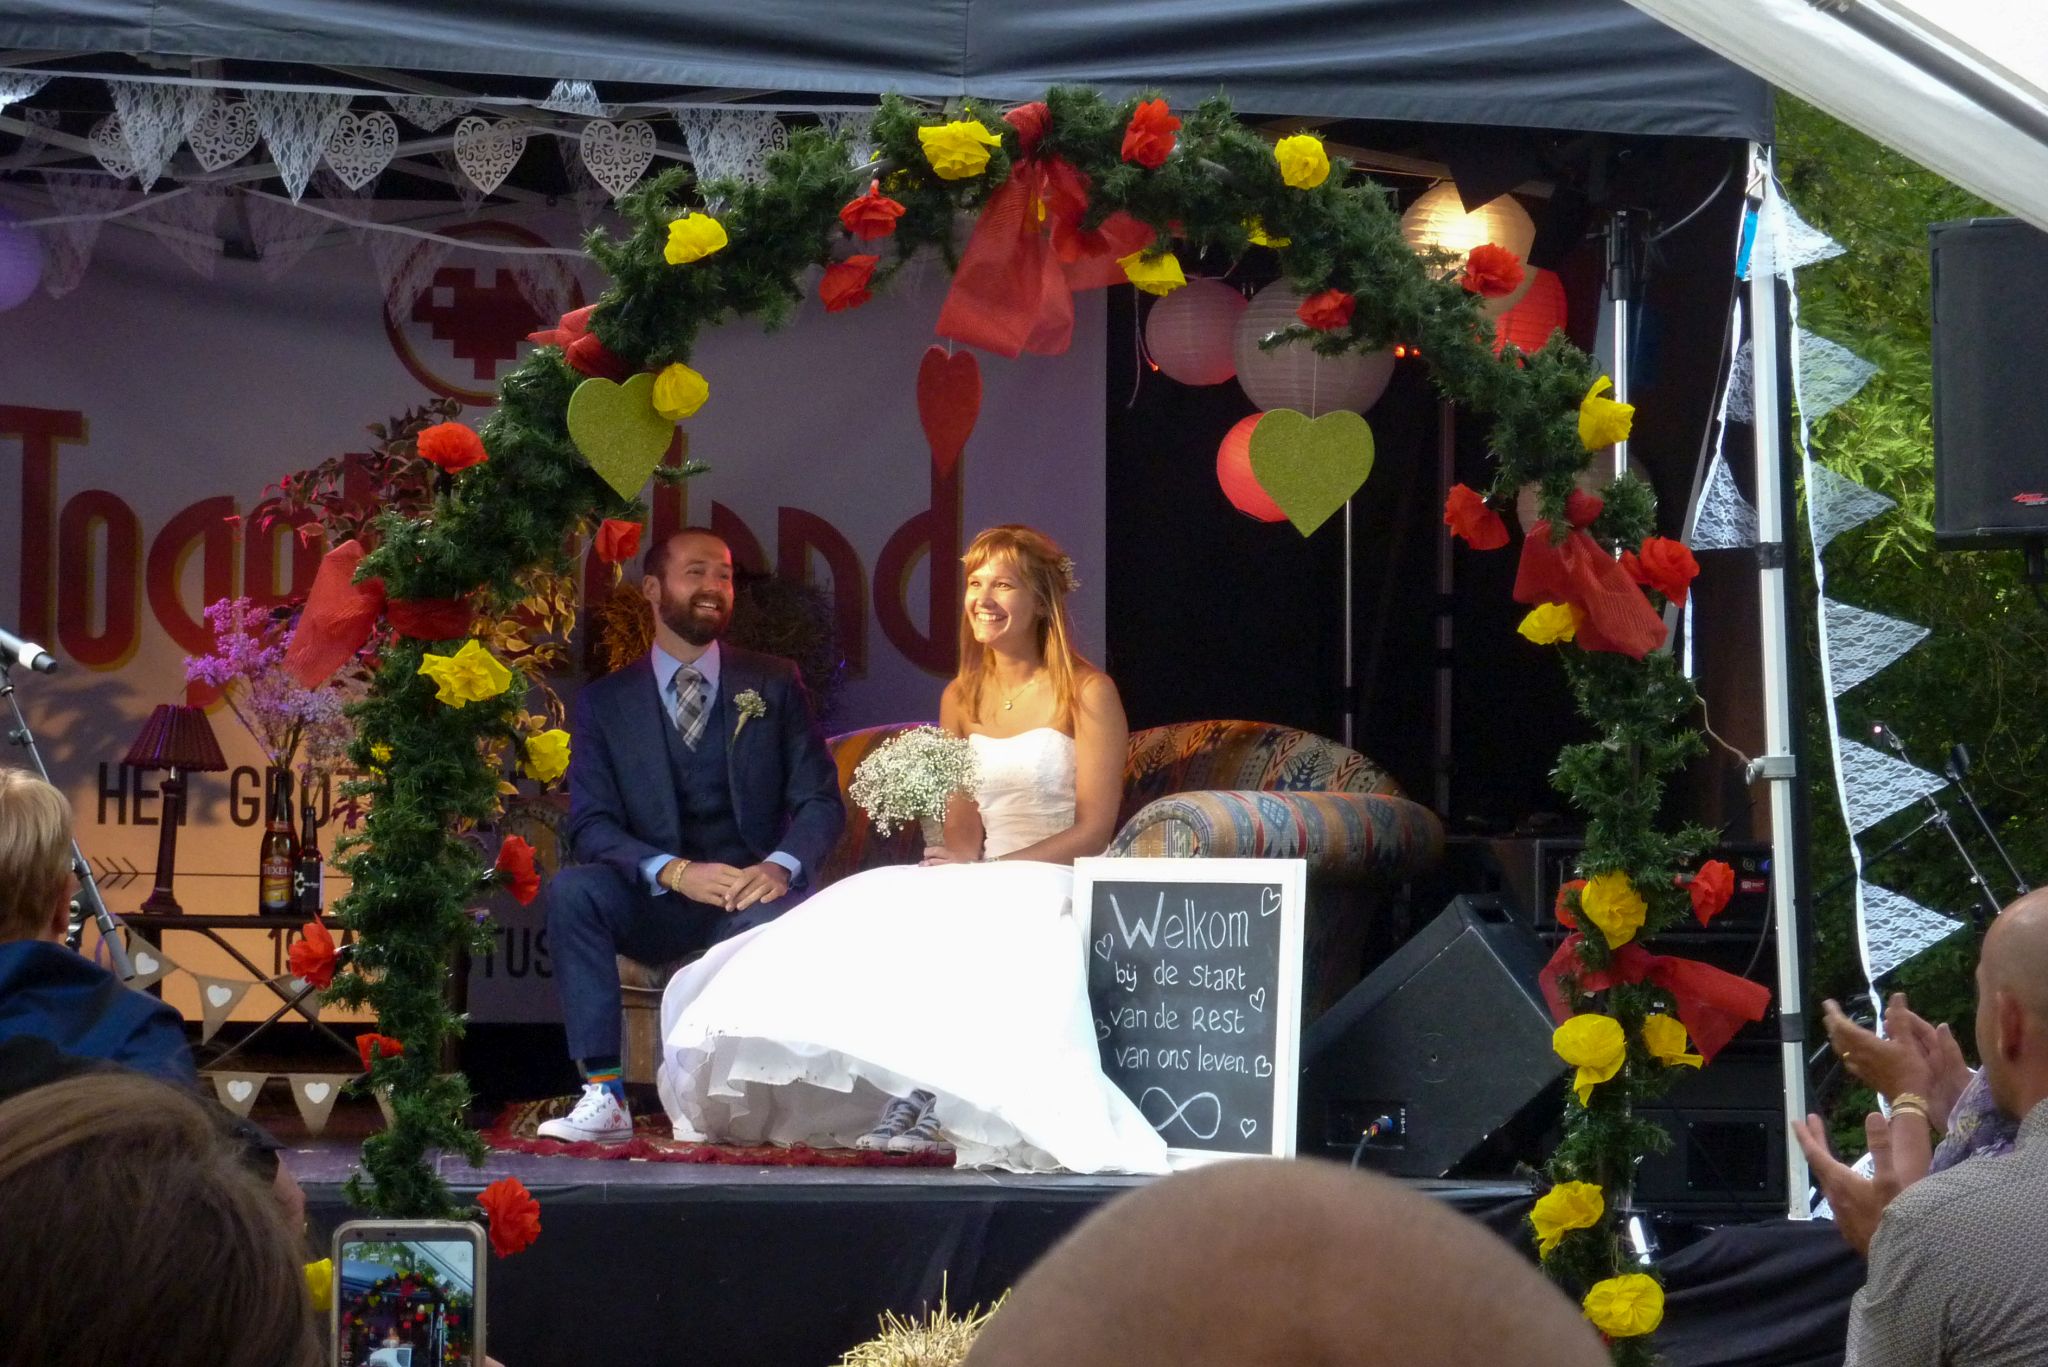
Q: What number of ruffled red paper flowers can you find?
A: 15